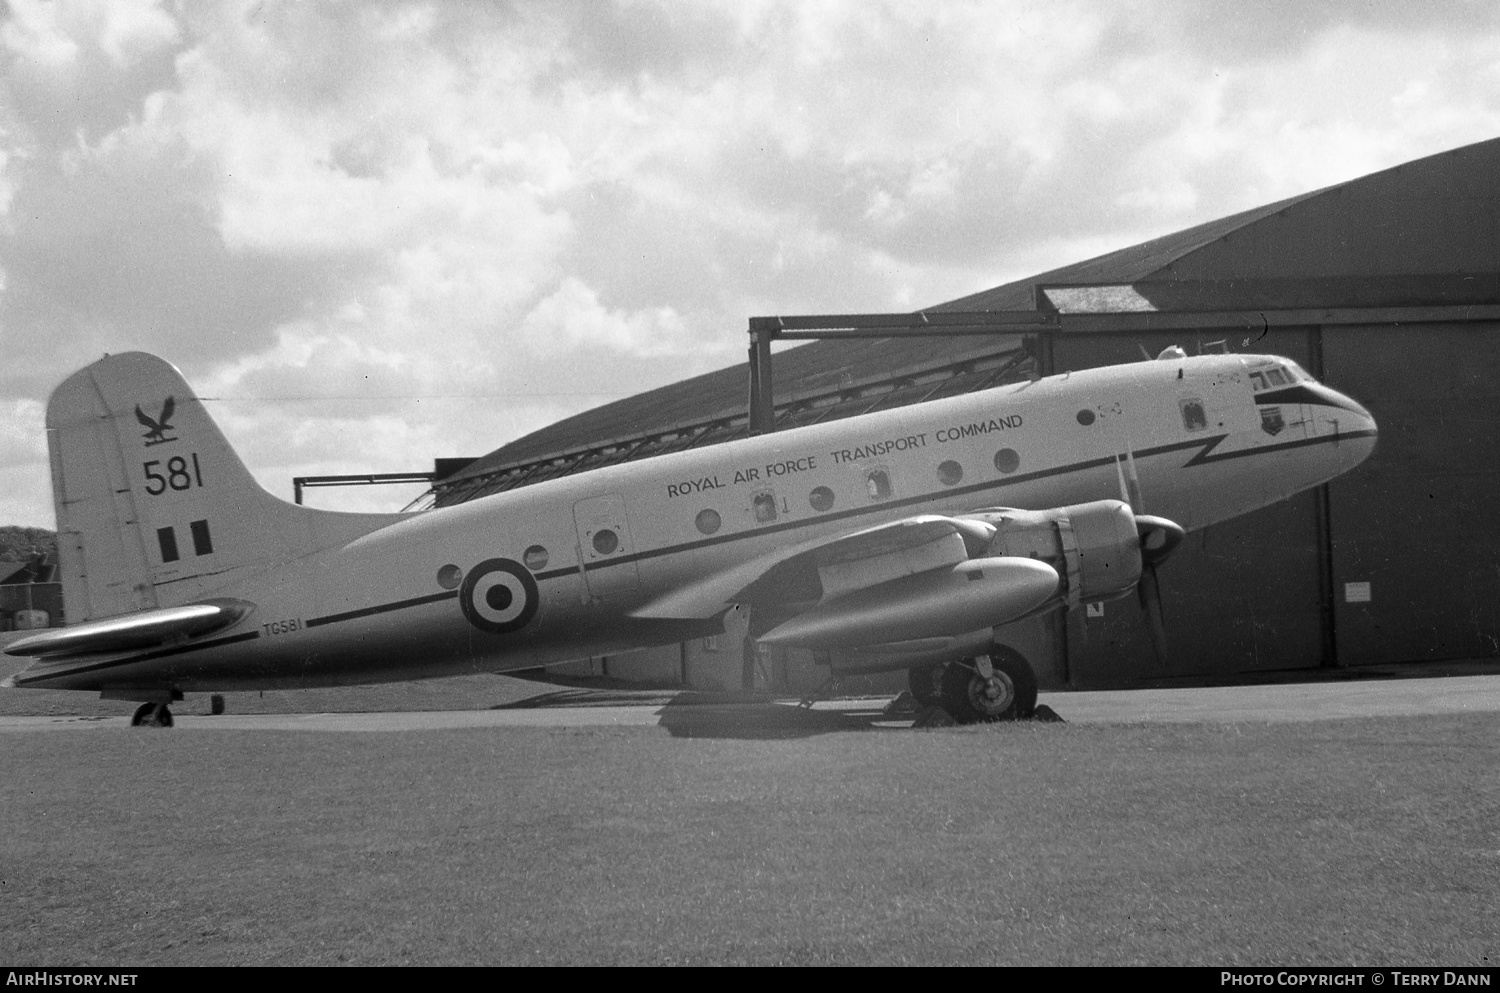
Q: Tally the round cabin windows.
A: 8